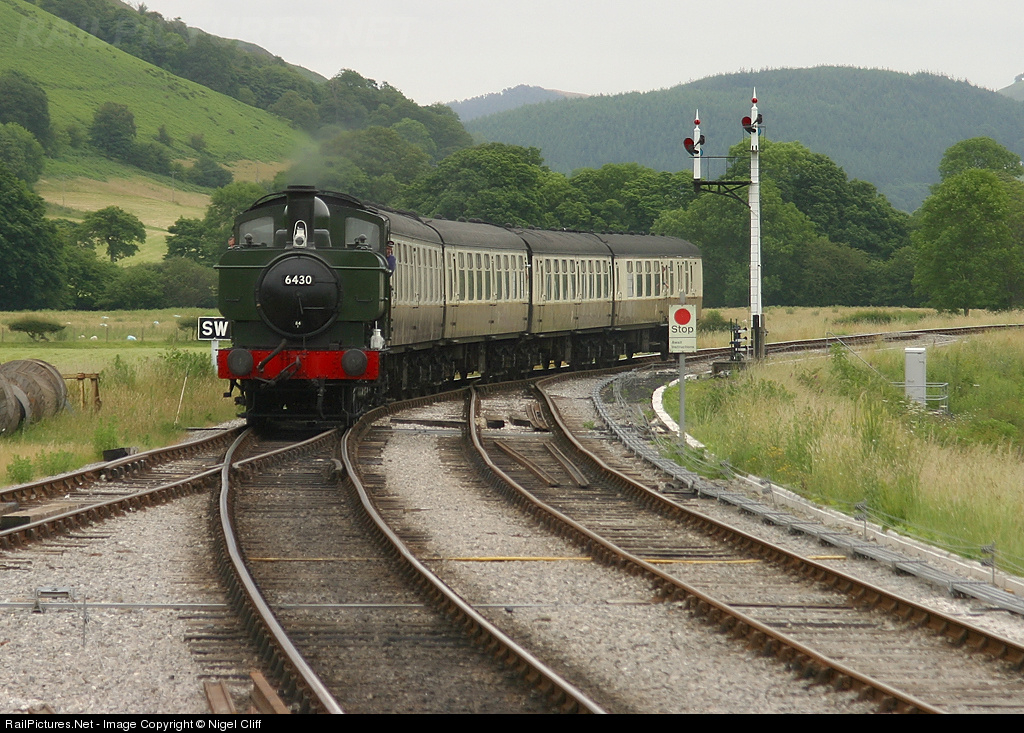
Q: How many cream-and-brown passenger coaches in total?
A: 4